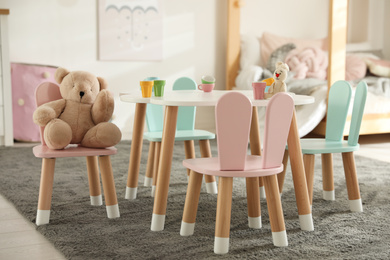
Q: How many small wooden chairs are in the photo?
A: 4